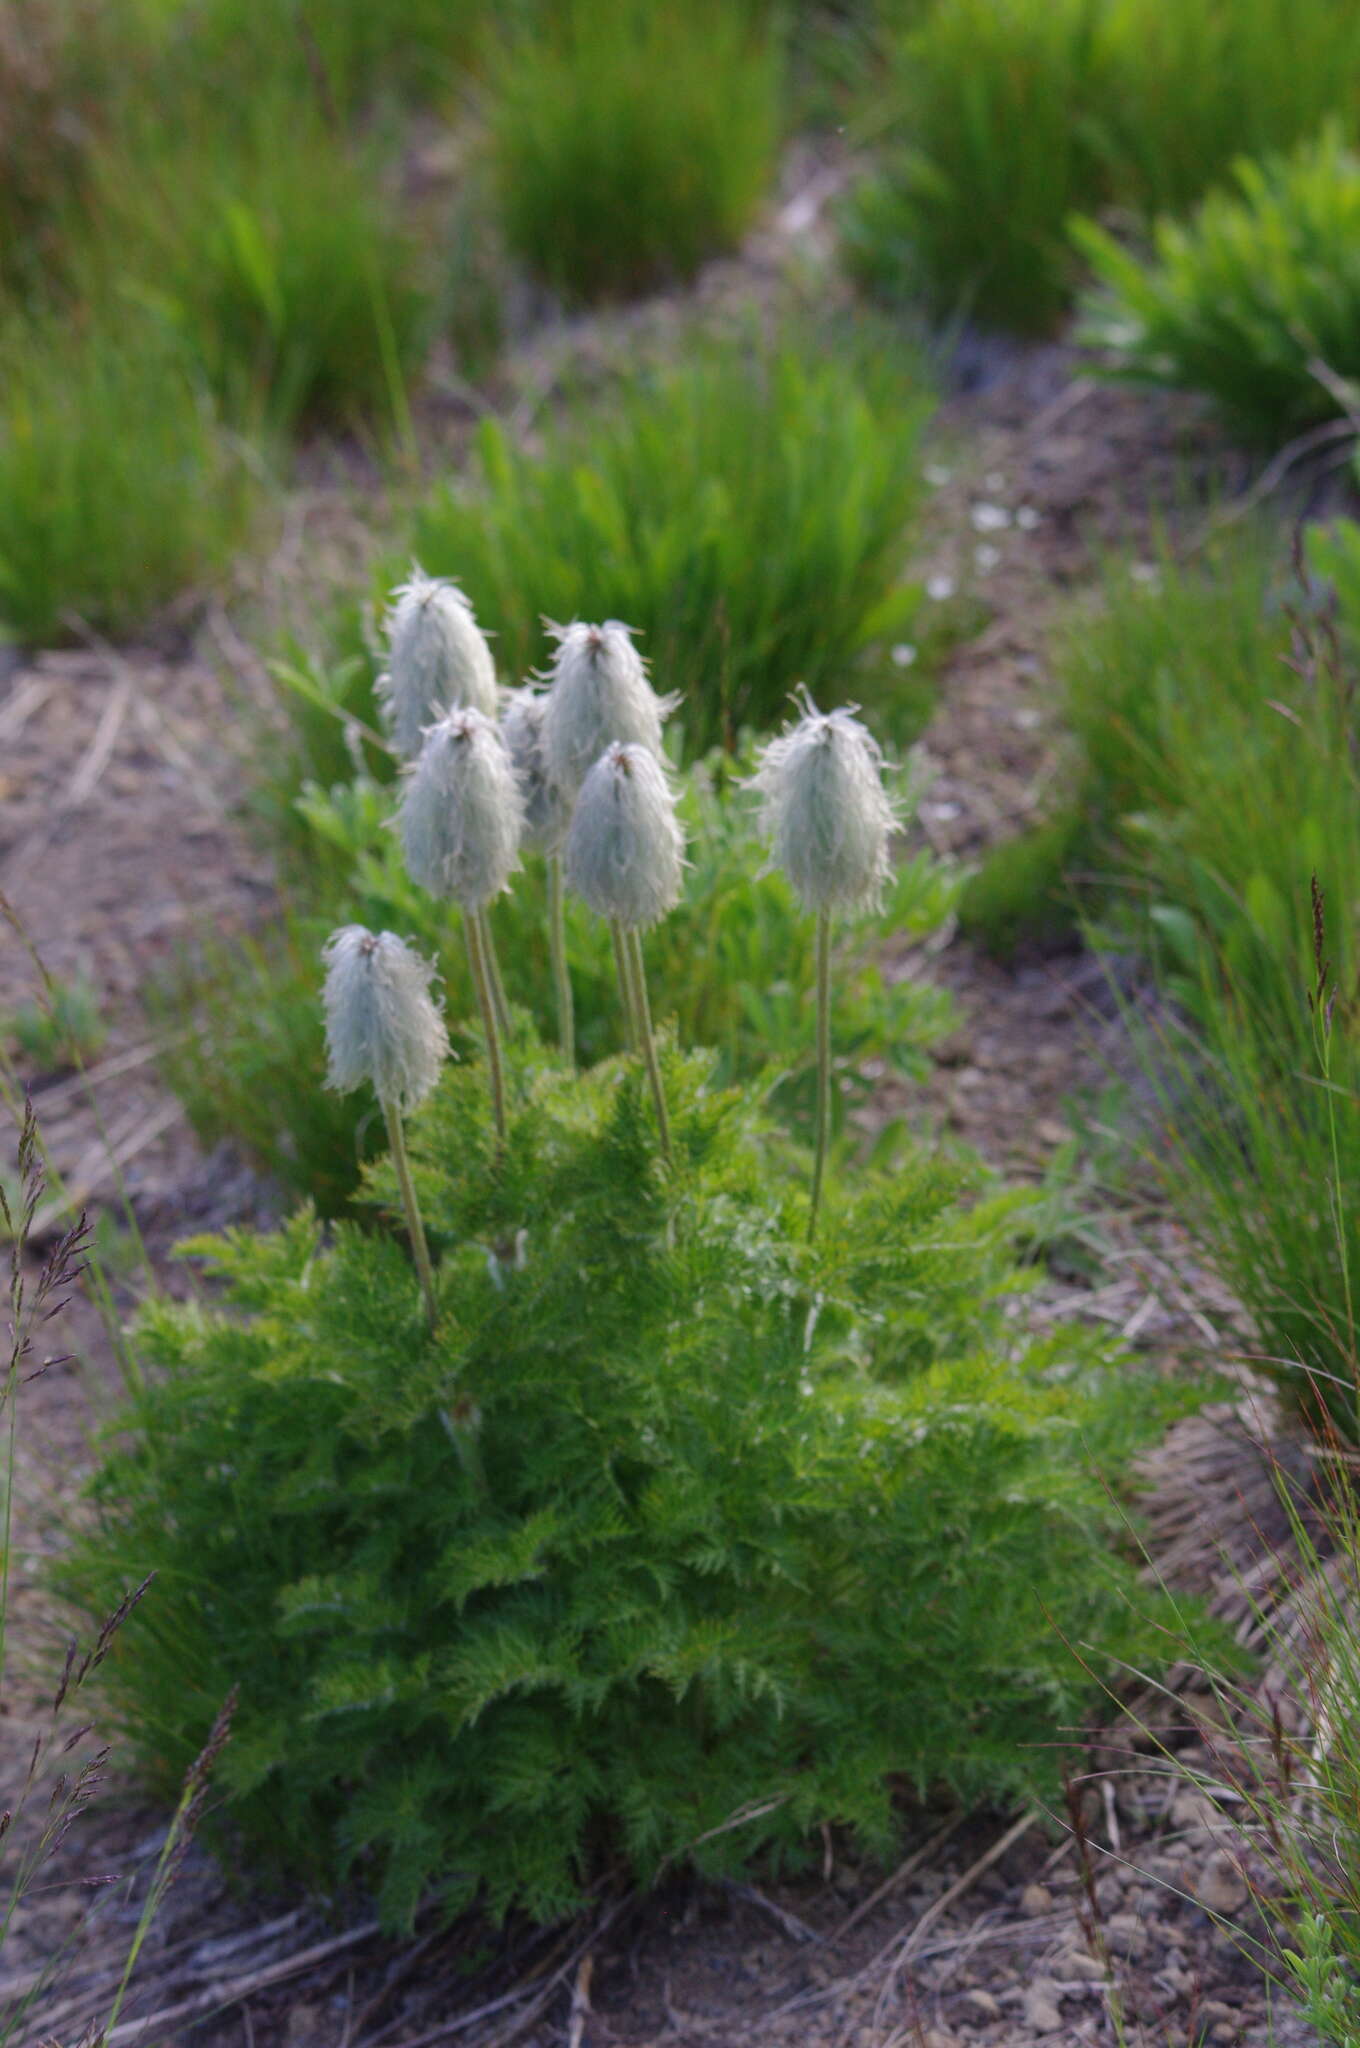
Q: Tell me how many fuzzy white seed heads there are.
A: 7